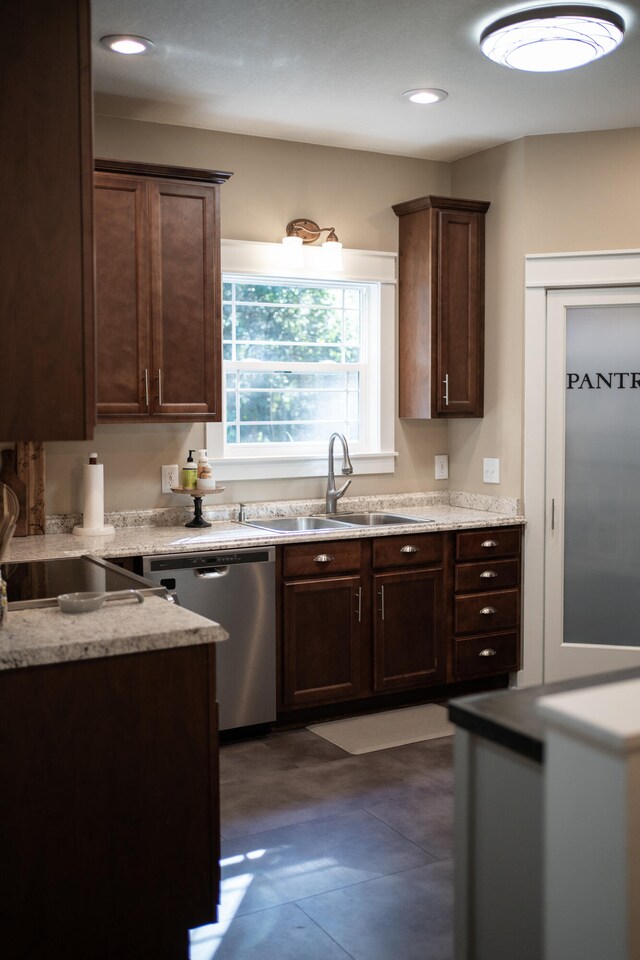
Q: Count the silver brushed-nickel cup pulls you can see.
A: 6